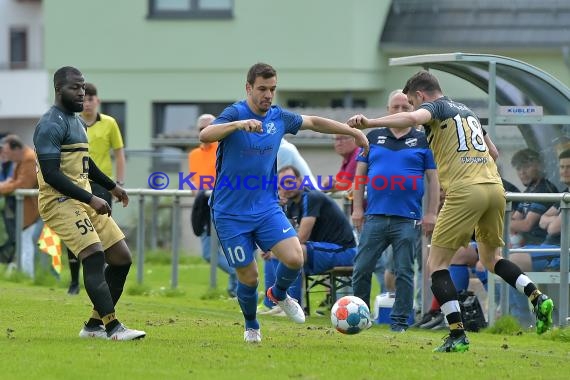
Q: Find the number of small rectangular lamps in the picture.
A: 0